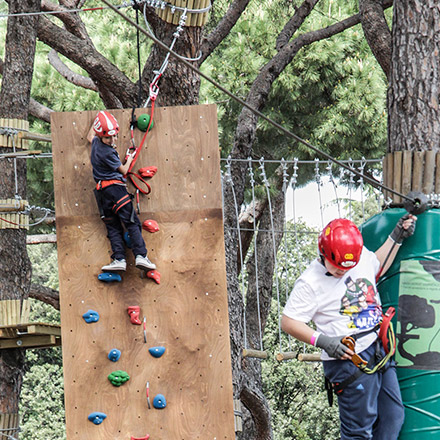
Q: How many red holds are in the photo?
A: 5